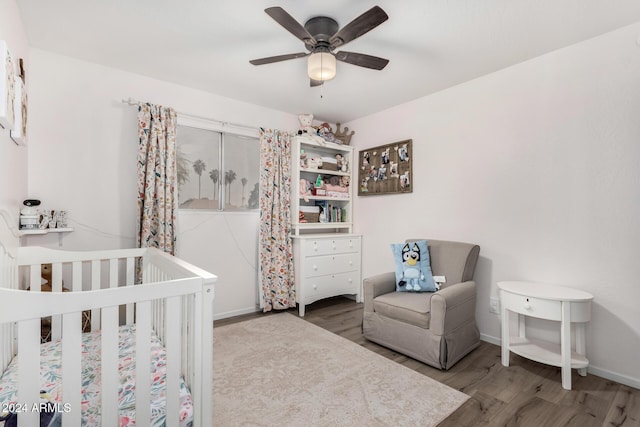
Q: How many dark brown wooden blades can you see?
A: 5